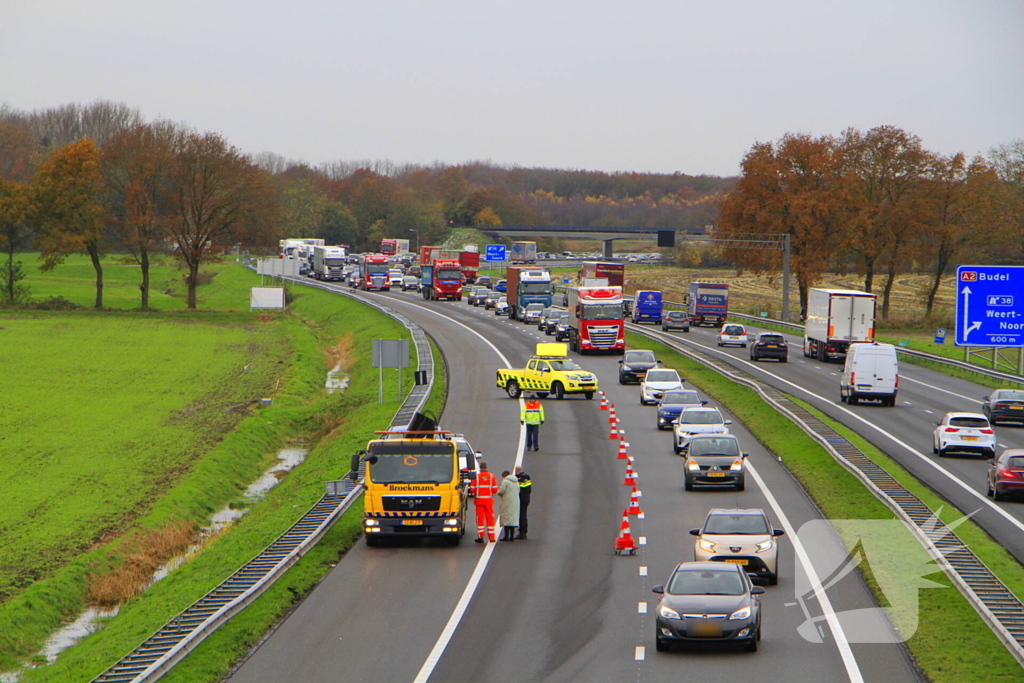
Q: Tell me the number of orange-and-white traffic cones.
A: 7